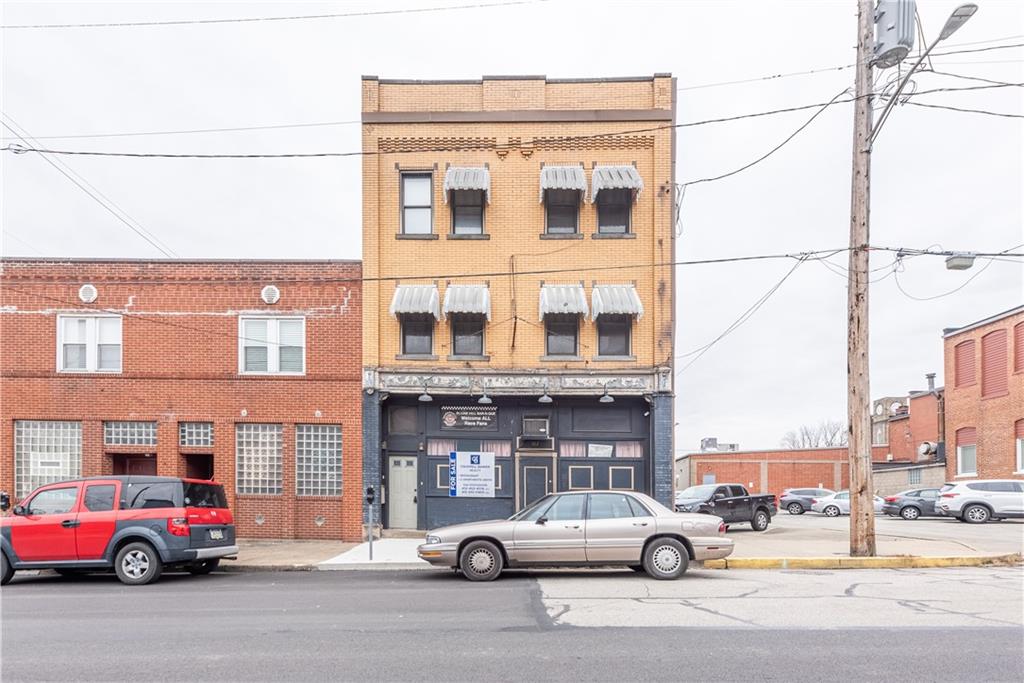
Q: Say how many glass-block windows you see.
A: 5